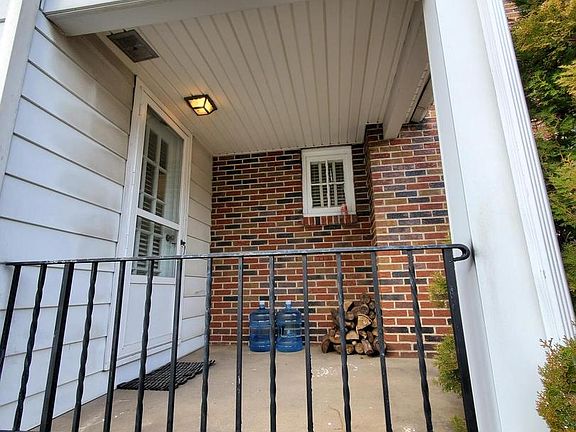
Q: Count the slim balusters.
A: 13